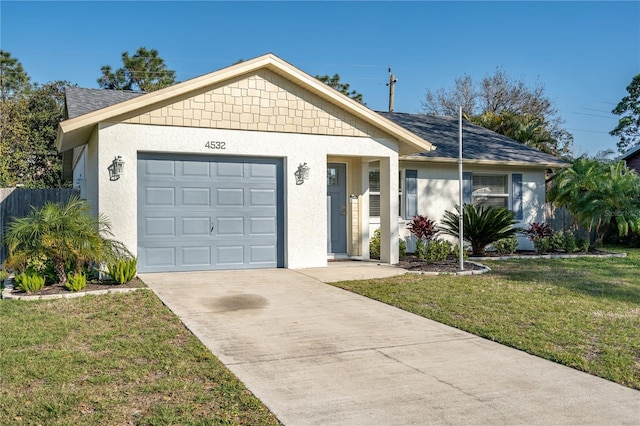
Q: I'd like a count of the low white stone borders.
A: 2